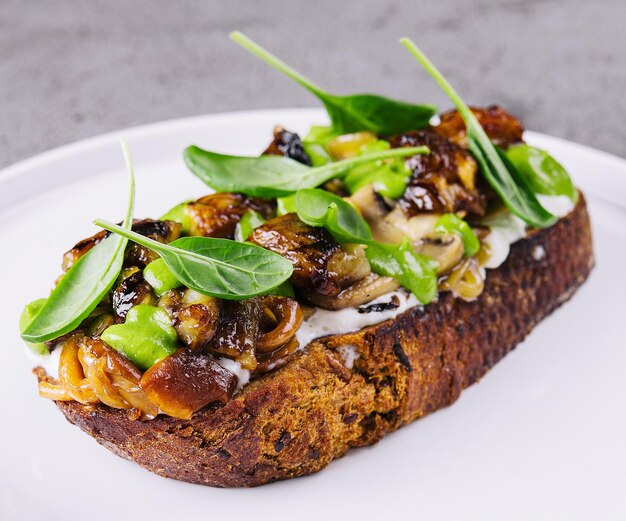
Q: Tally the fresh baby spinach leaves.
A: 6